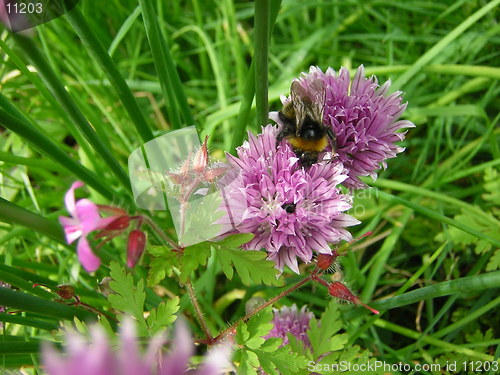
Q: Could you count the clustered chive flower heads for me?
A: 4